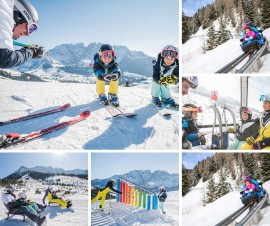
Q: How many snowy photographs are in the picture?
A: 6